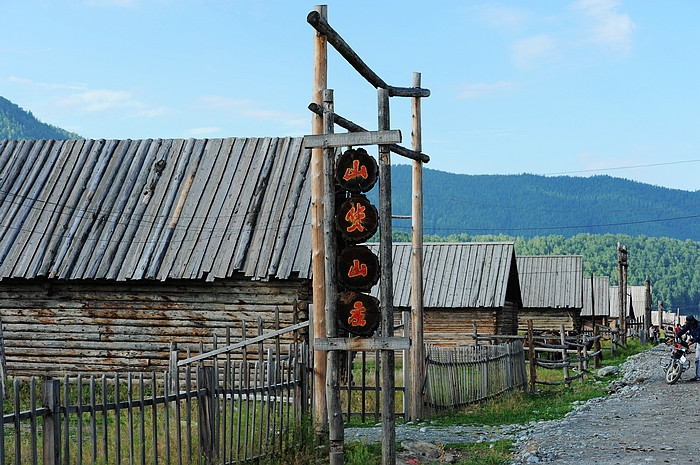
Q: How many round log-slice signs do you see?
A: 4